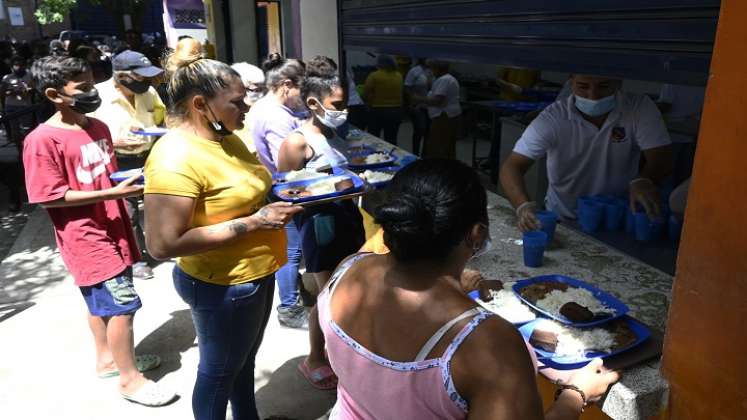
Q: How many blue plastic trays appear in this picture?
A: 9